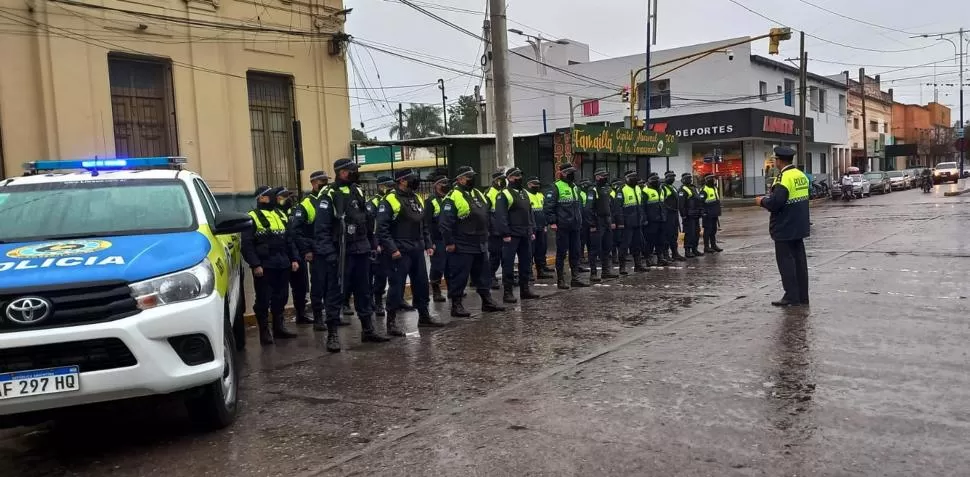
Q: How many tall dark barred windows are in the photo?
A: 2